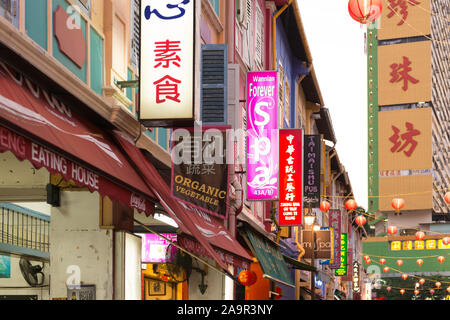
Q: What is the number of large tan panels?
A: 3